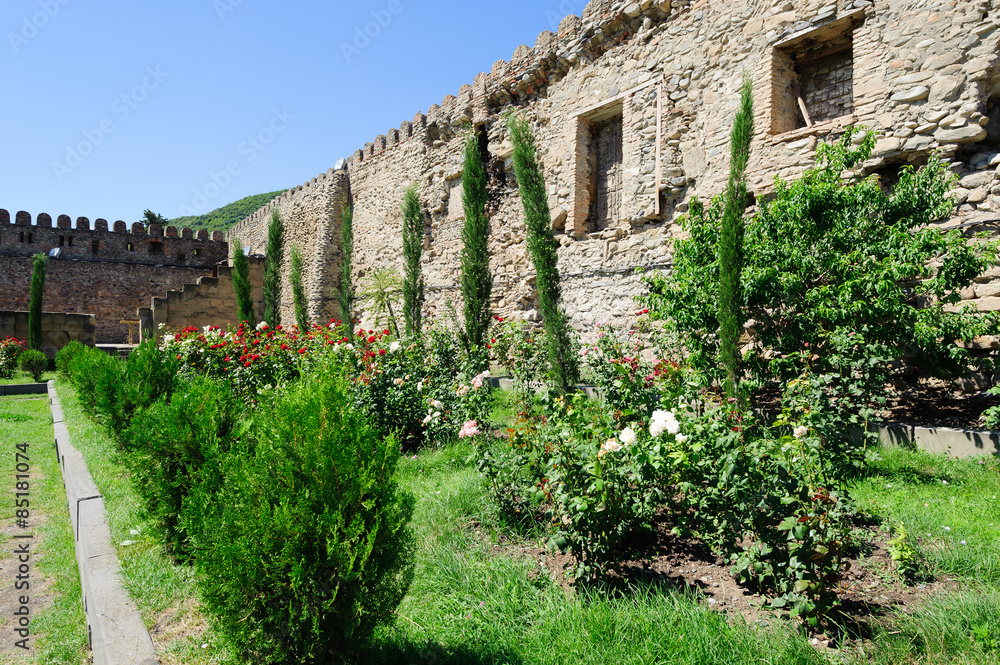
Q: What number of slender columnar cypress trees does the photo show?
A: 9